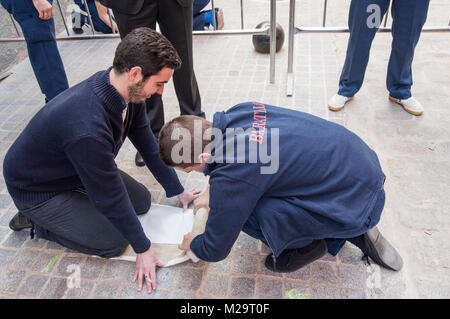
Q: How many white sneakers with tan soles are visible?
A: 2